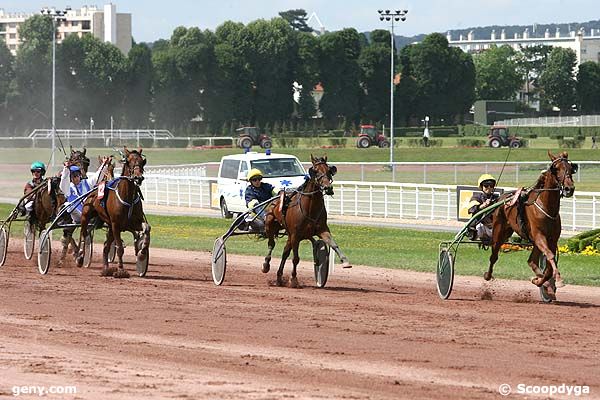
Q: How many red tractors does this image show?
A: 3